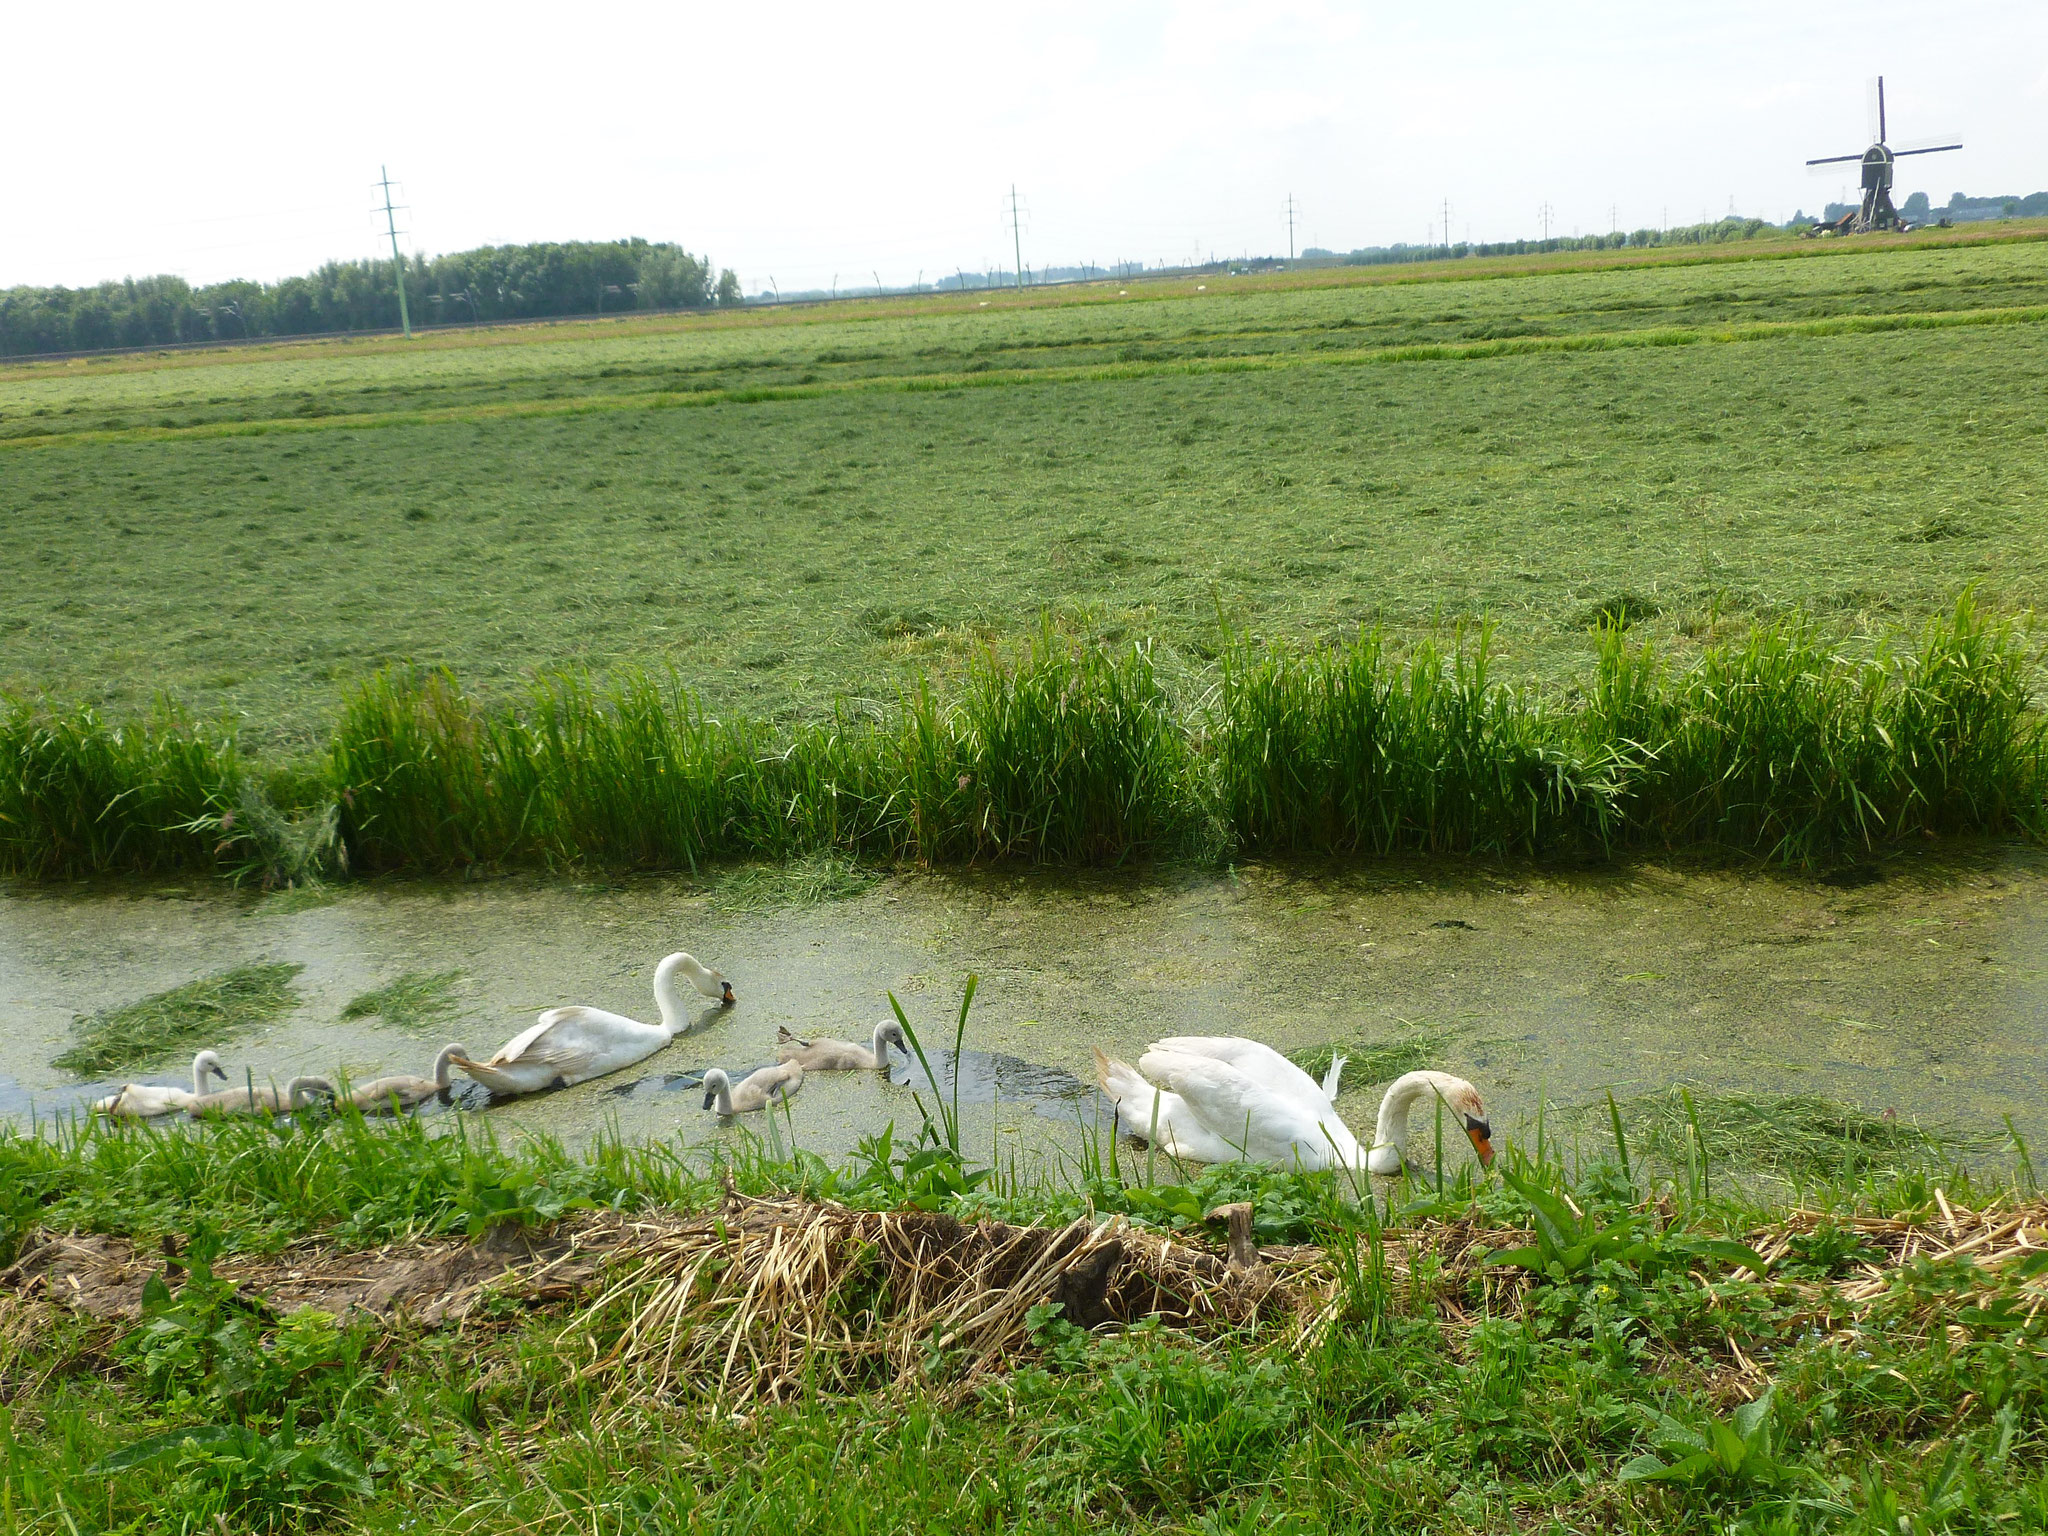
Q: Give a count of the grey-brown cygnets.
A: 5